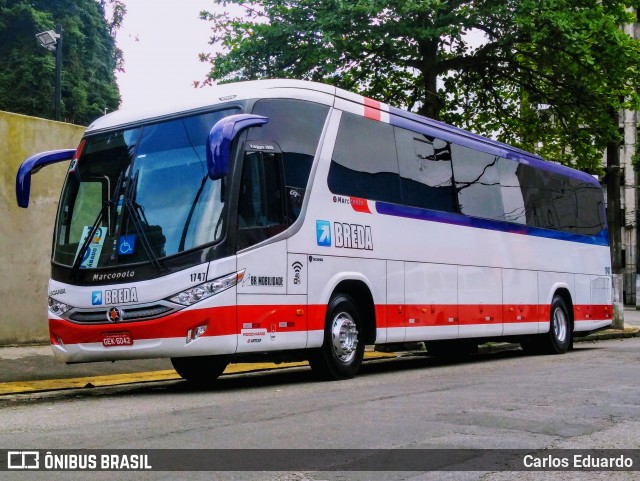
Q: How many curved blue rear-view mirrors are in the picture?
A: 2